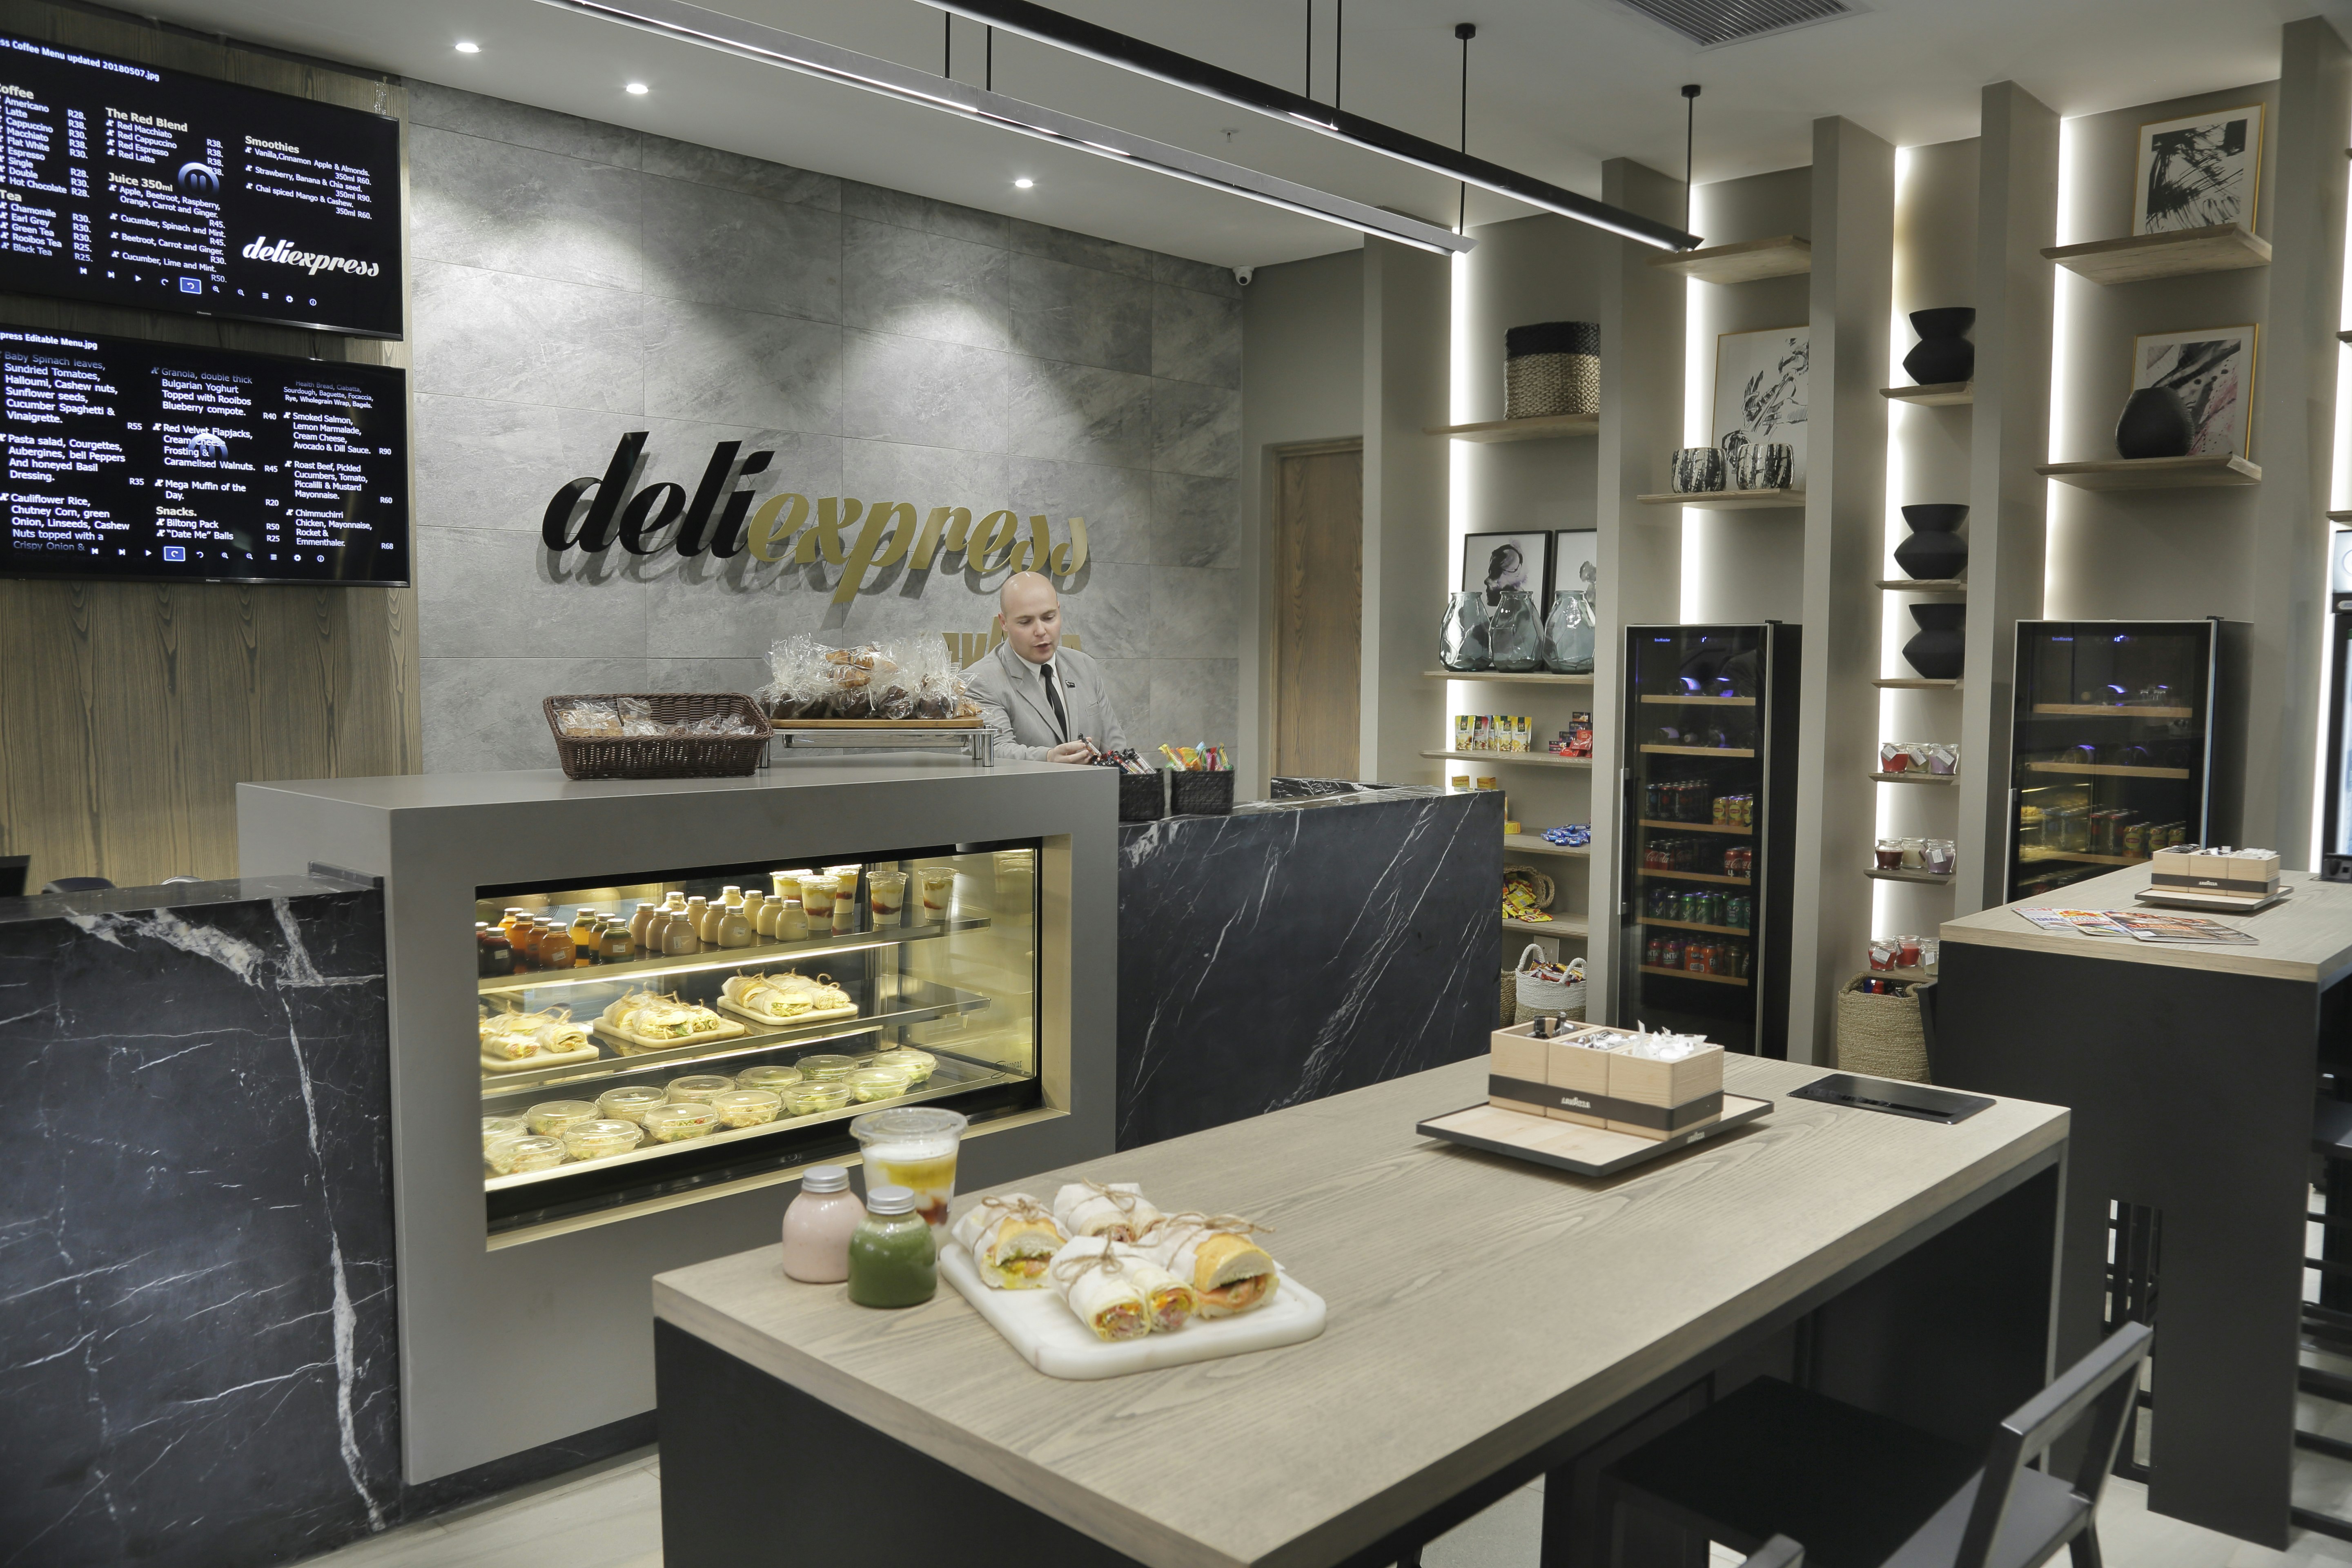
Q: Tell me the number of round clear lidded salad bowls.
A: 13